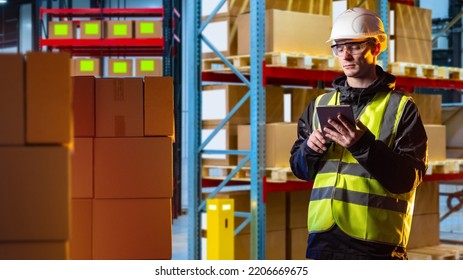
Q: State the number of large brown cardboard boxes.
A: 11